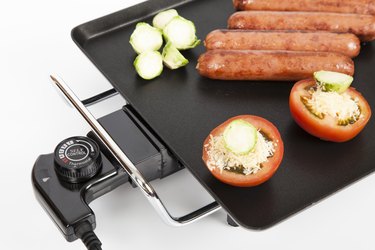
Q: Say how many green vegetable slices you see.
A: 7